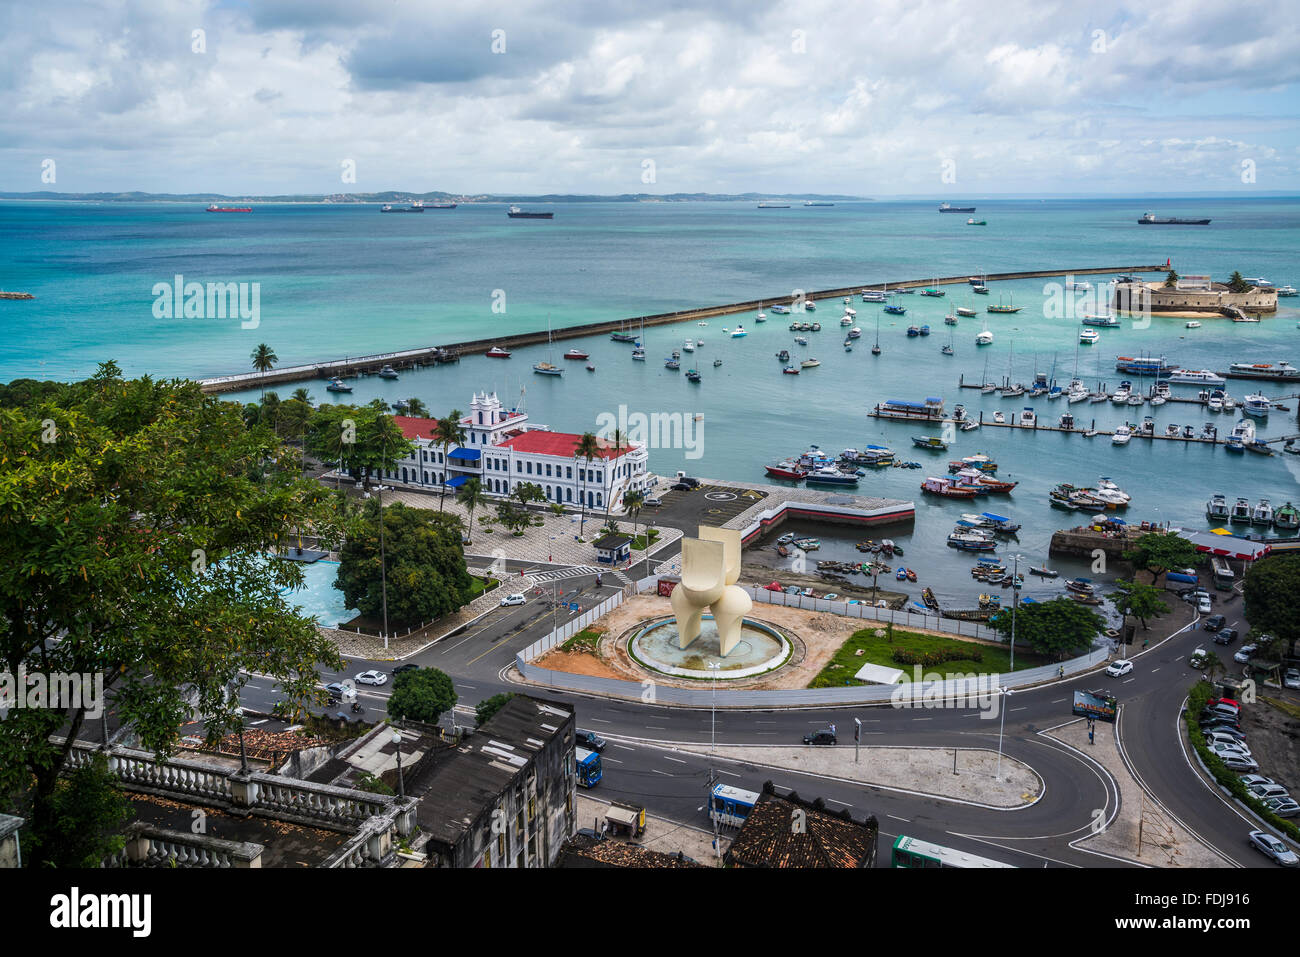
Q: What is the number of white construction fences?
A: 1